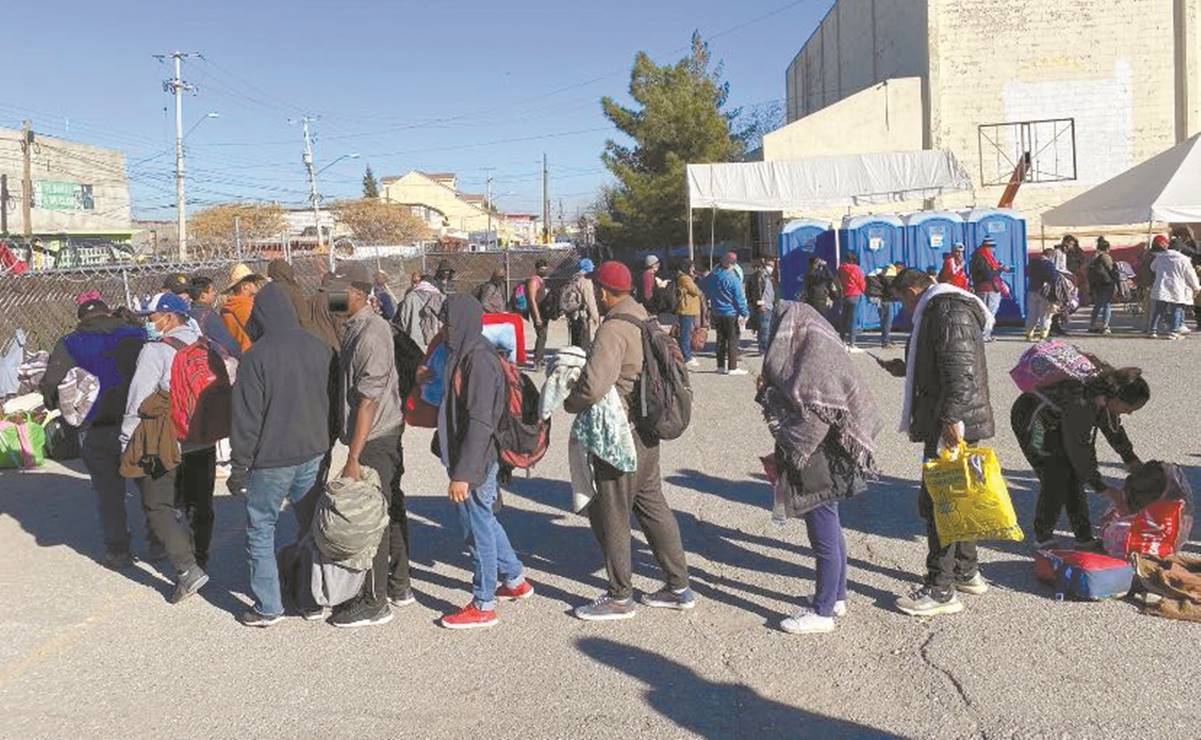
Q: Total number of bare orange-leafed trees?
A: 2